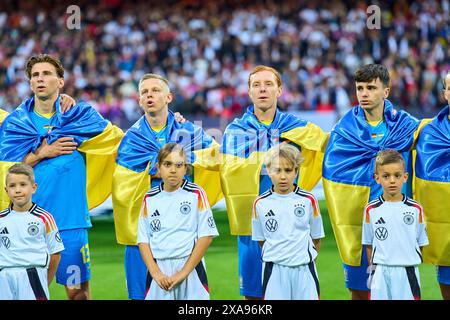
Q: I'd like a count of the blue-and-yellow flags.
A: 5